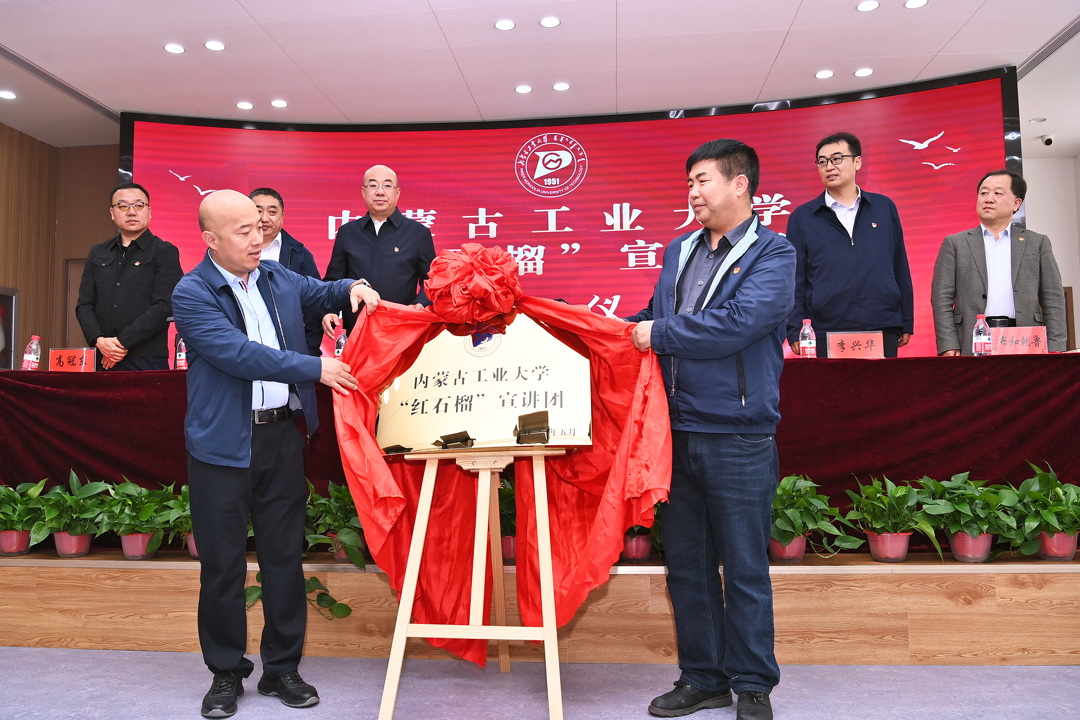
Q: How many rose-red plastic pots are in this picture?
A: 11